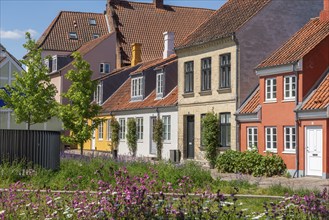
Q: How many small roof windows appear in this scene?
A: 3